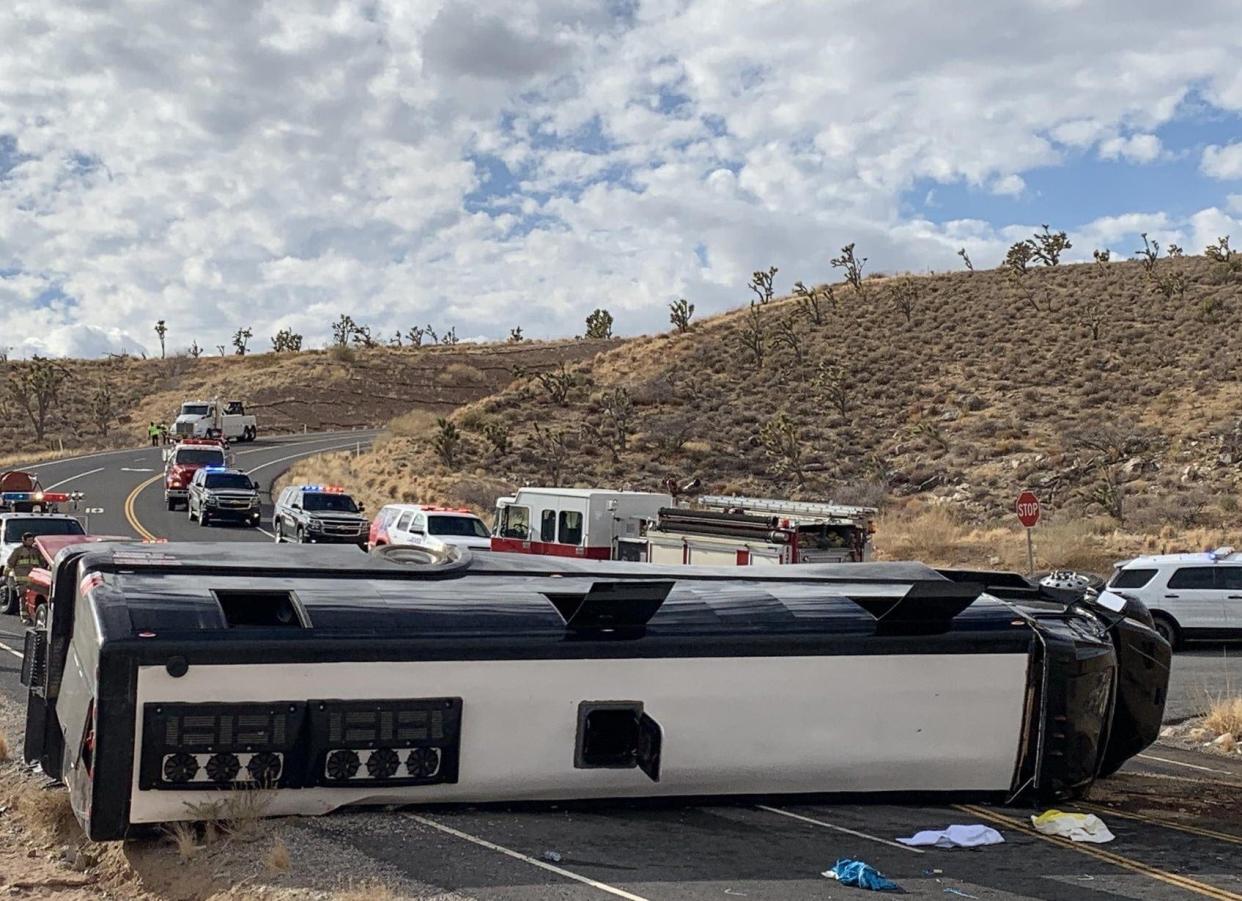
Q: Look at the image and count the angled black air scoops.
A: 2